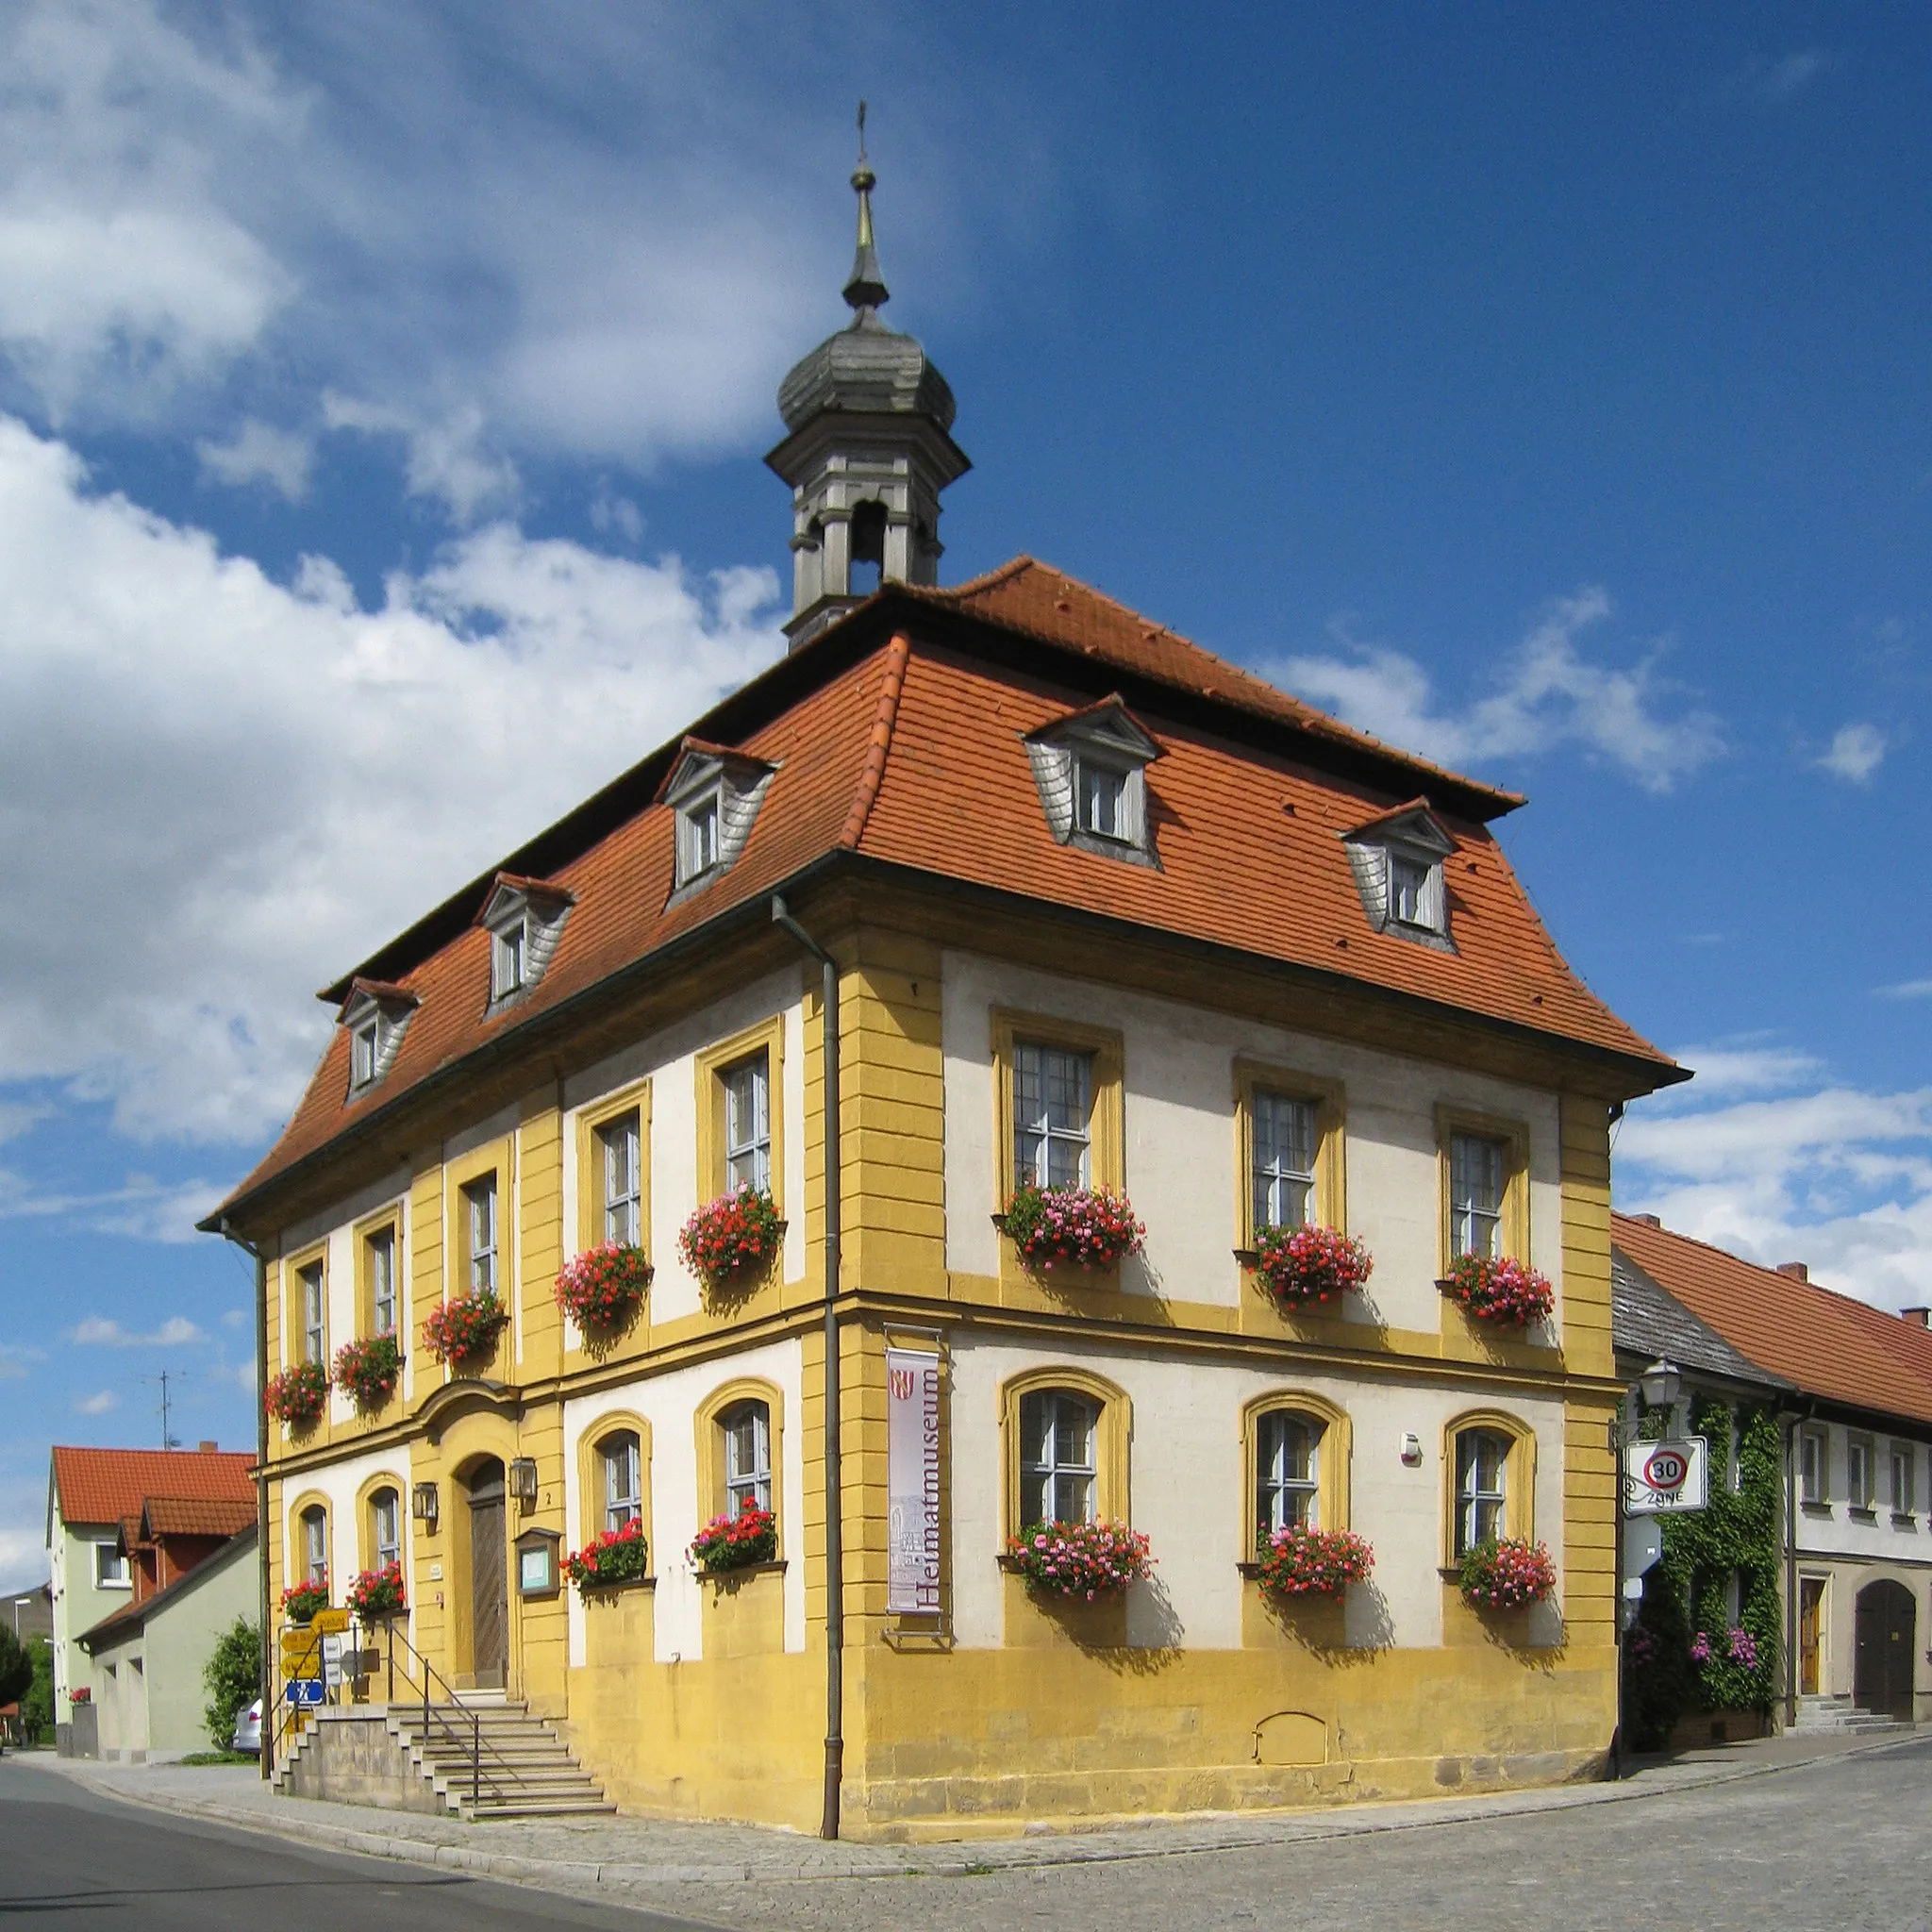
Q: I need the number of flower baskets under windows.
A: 15